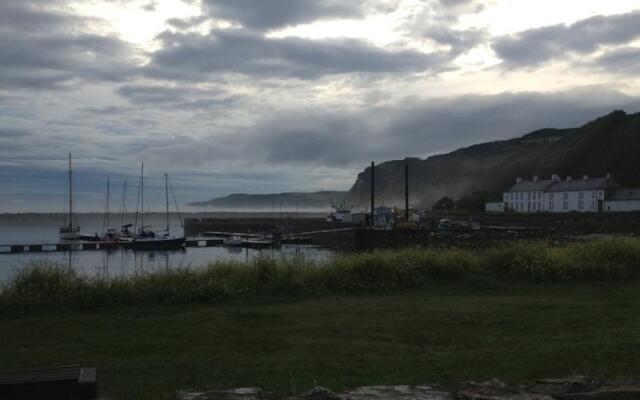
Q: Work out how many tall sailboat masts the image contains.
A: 5